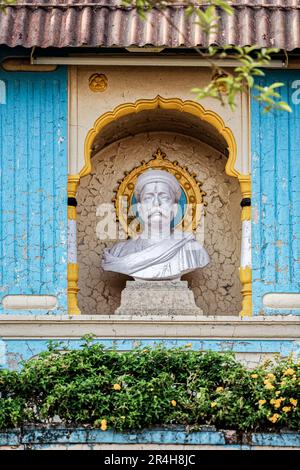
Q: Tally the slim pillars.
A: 2